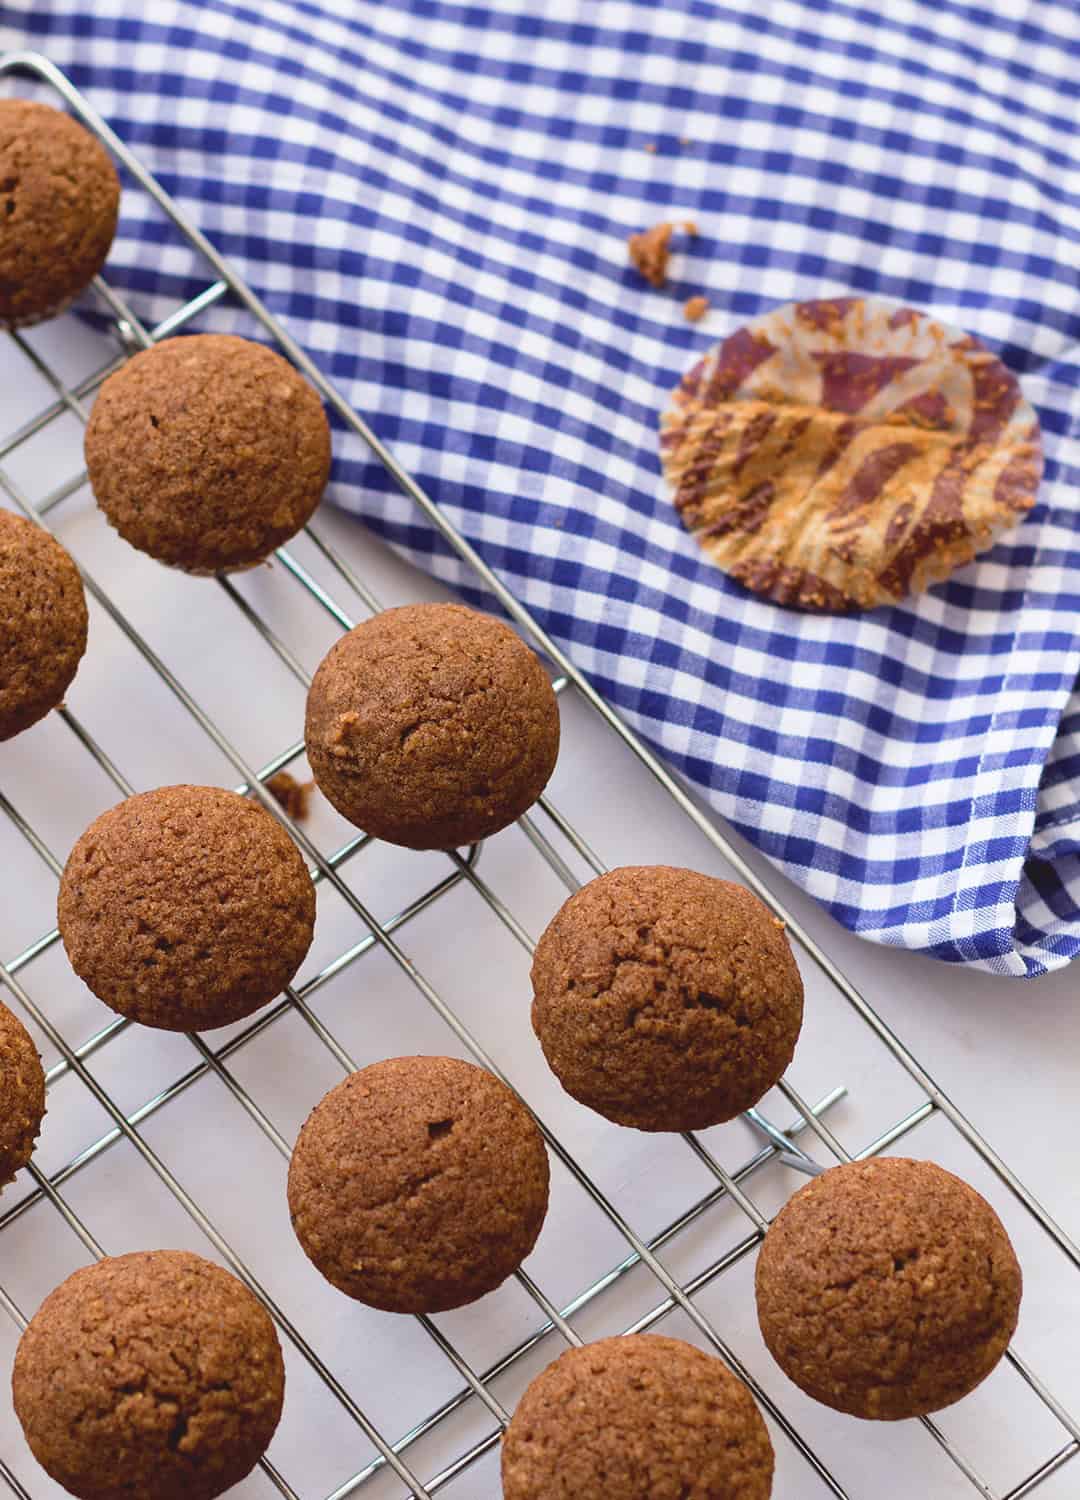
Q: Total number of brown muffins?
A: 11